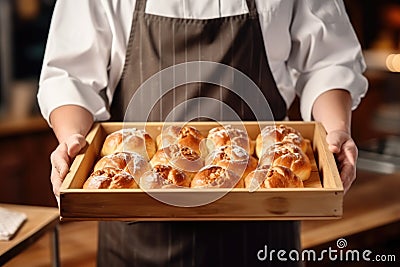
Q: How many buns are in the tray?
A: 12